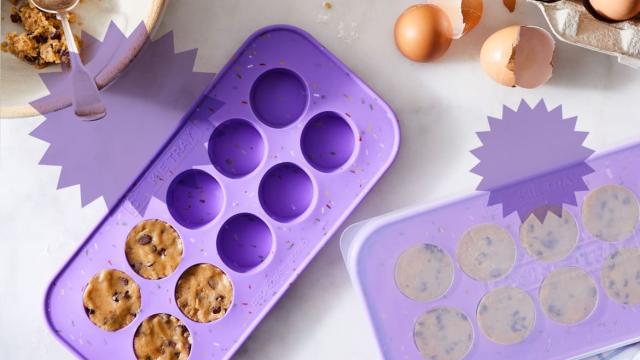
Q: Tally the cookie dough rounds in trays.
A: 12